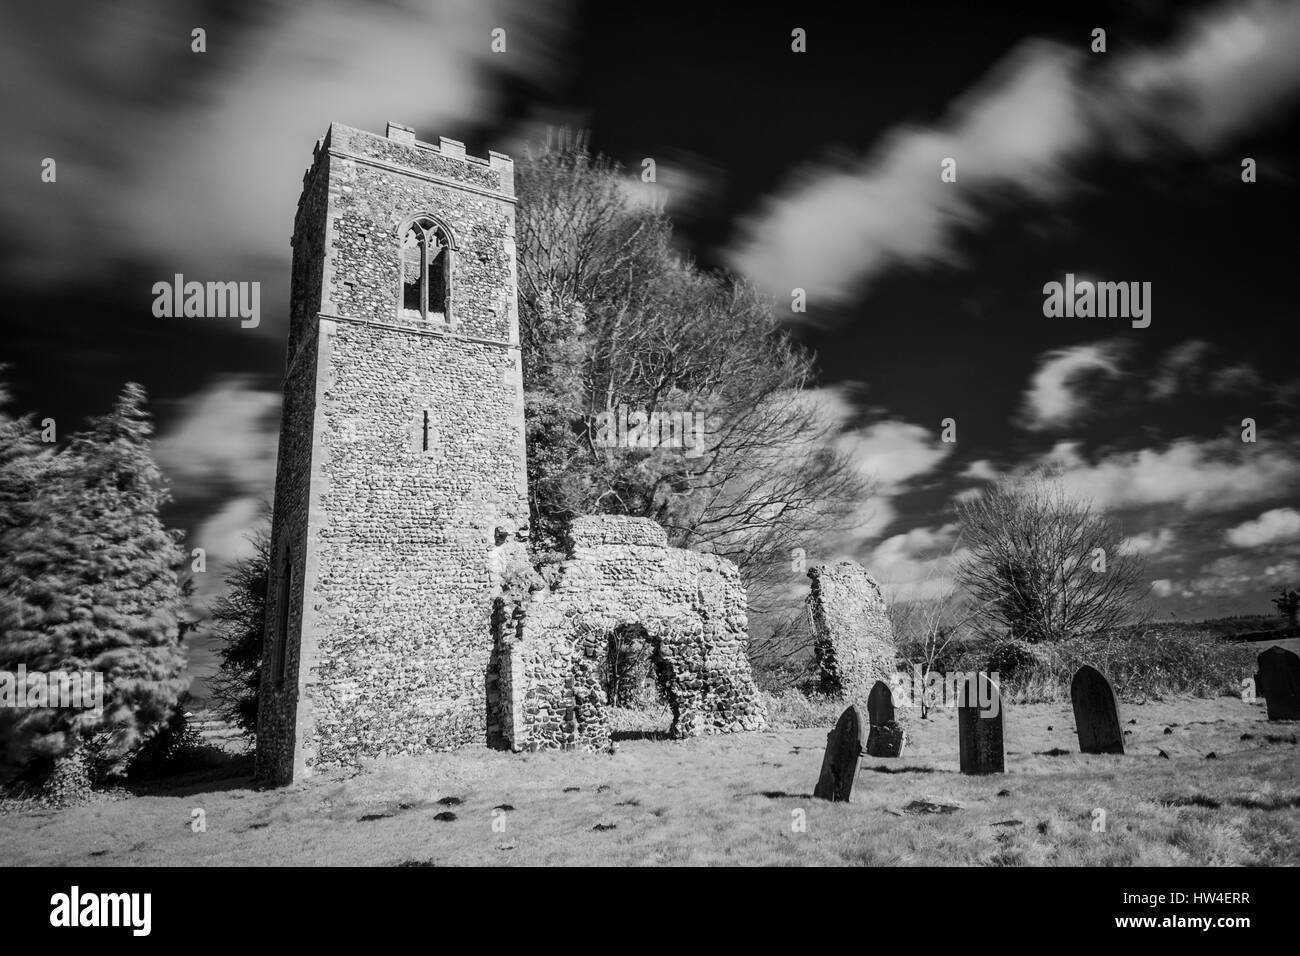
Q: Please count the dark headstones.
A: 5